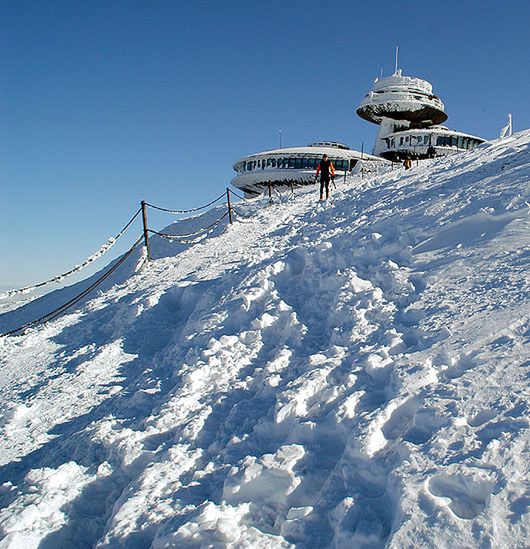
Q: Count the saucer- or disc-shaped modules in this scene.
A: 3